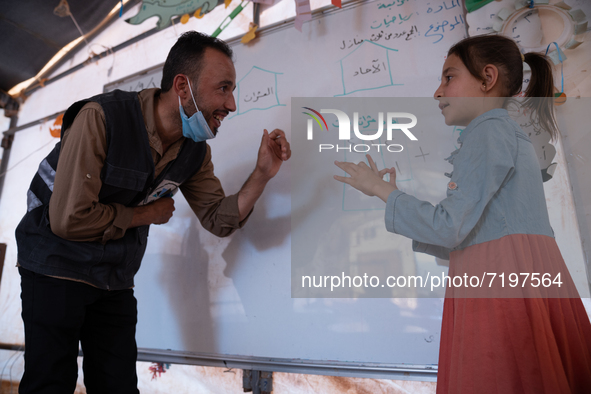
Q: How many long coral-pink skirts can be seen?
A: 1